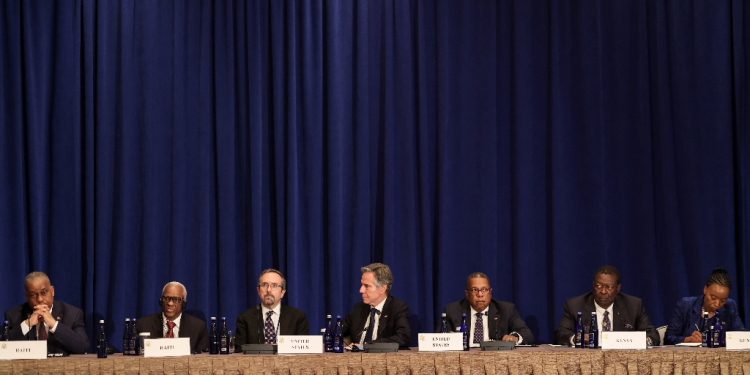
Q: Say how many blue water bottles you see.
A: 14